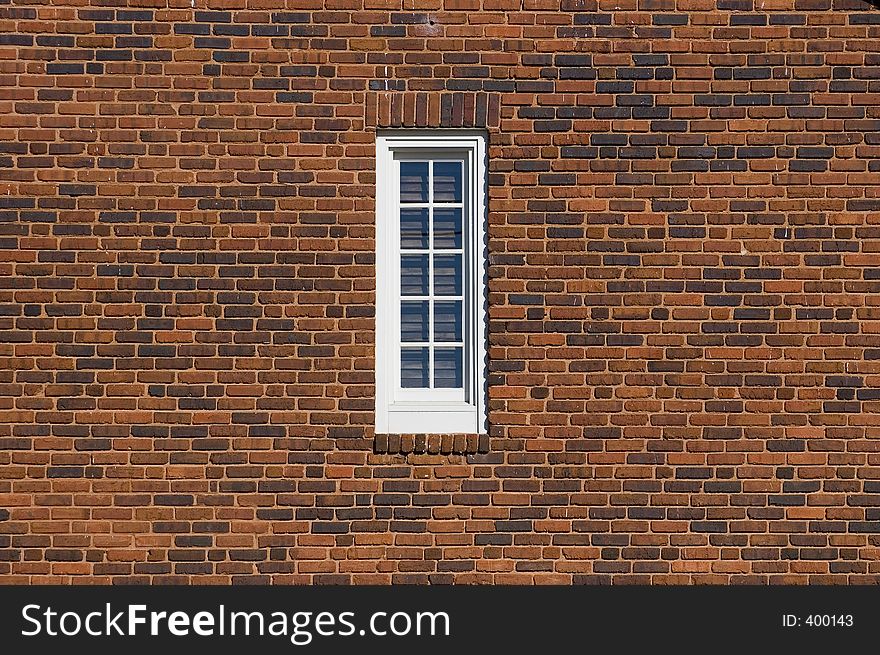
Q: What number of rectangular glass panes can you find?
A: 10